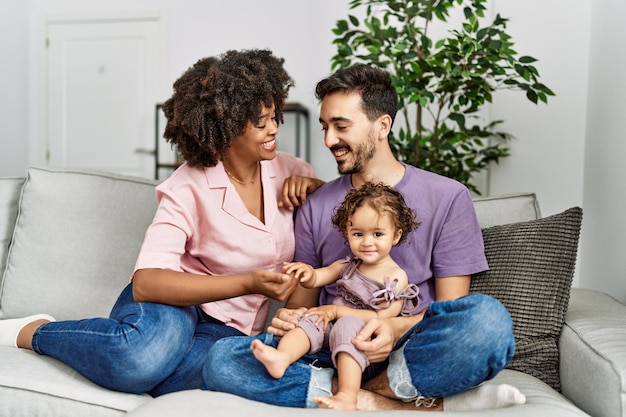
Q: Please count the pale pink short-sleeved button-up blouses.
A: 1